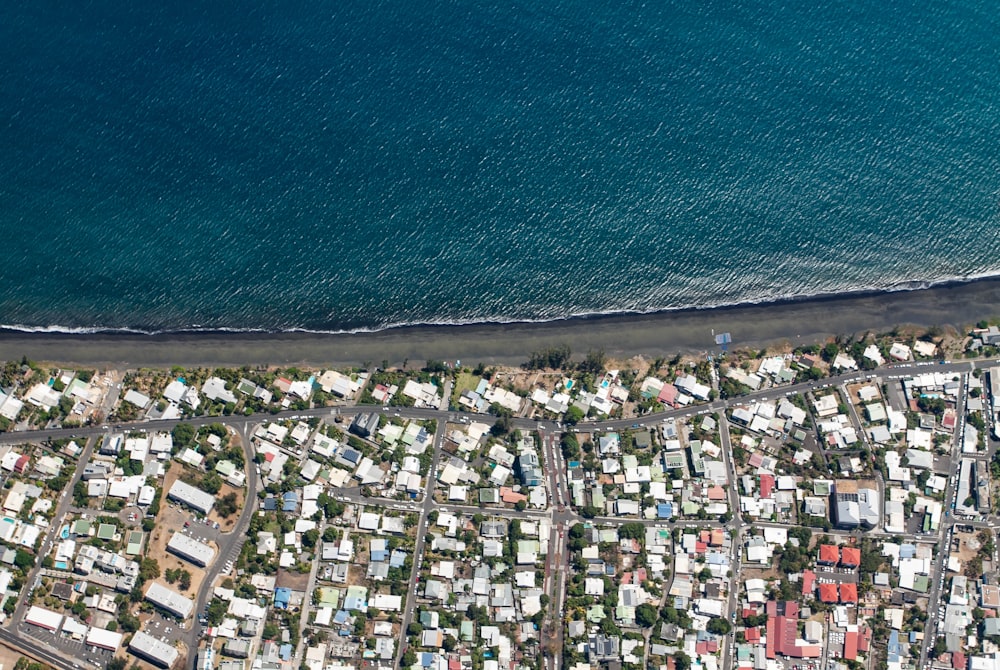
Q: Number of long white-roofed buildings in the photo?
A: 4